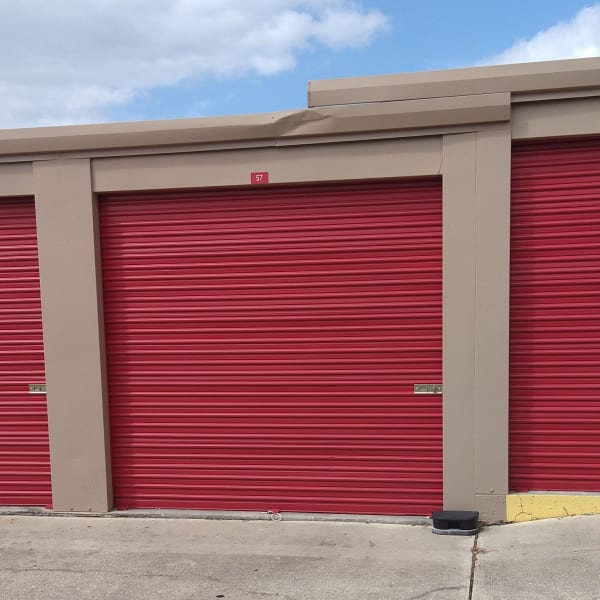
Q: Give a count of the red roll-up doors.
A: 3